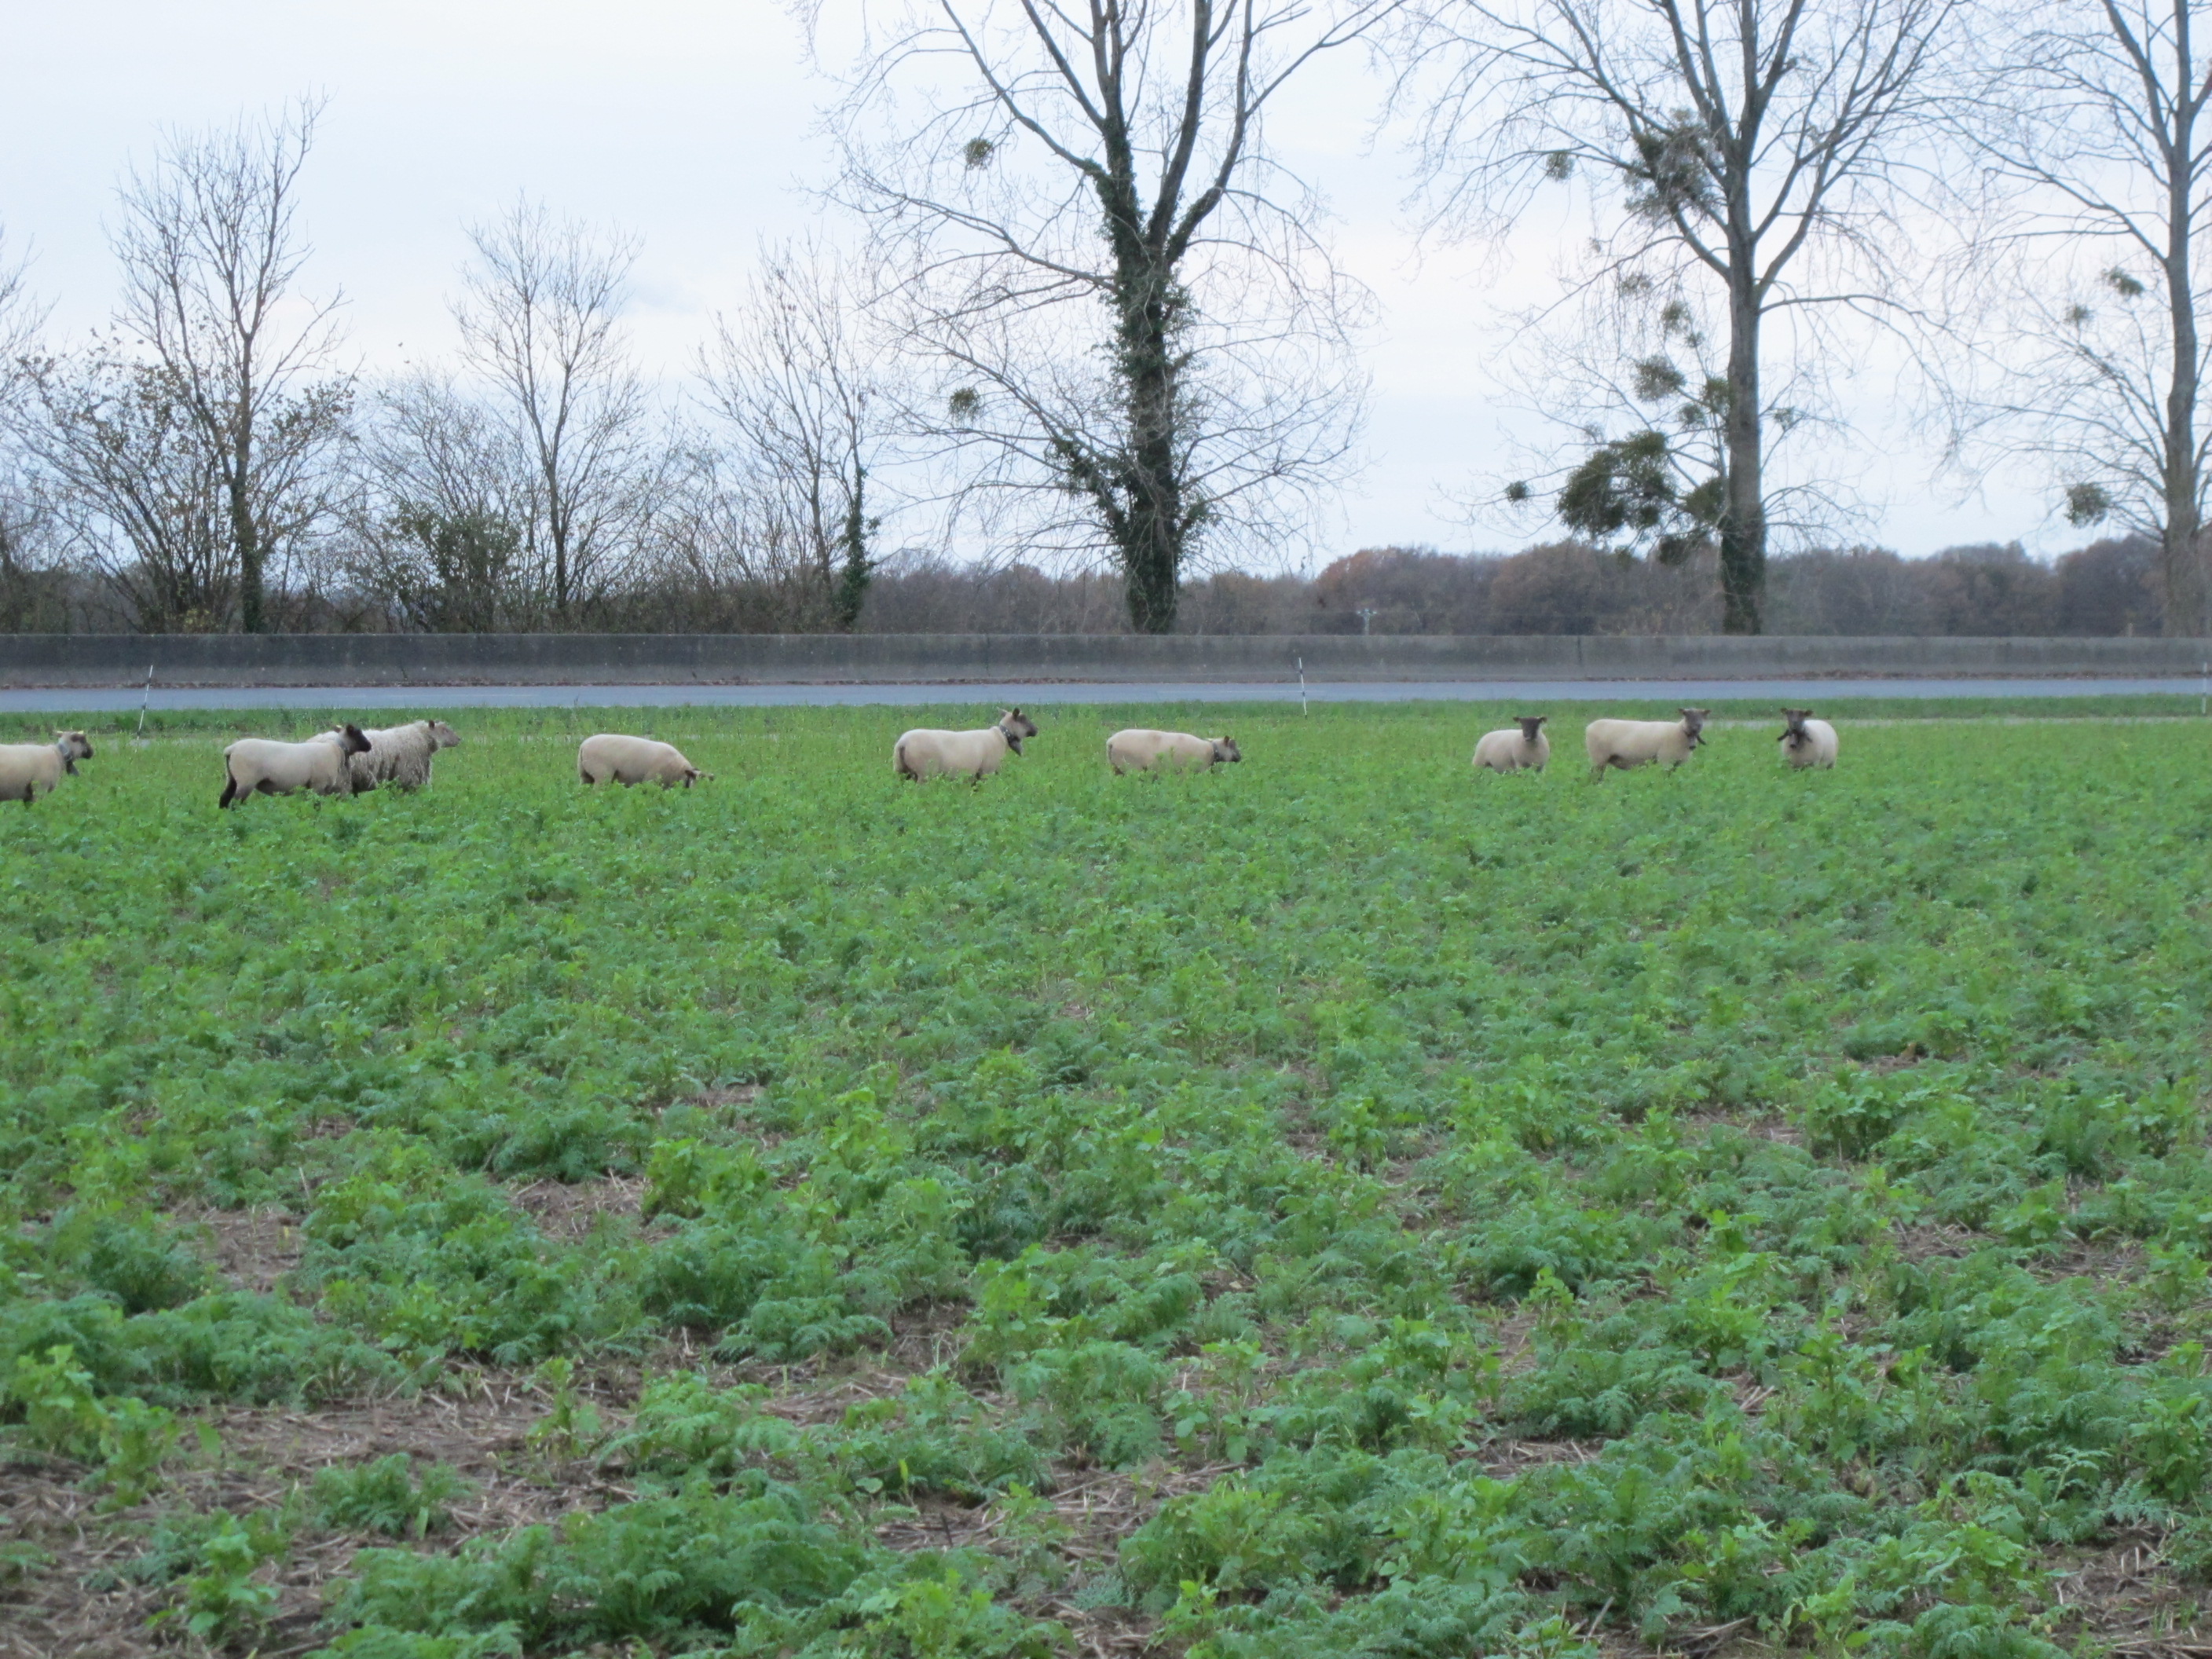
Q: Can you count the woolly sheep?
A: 1